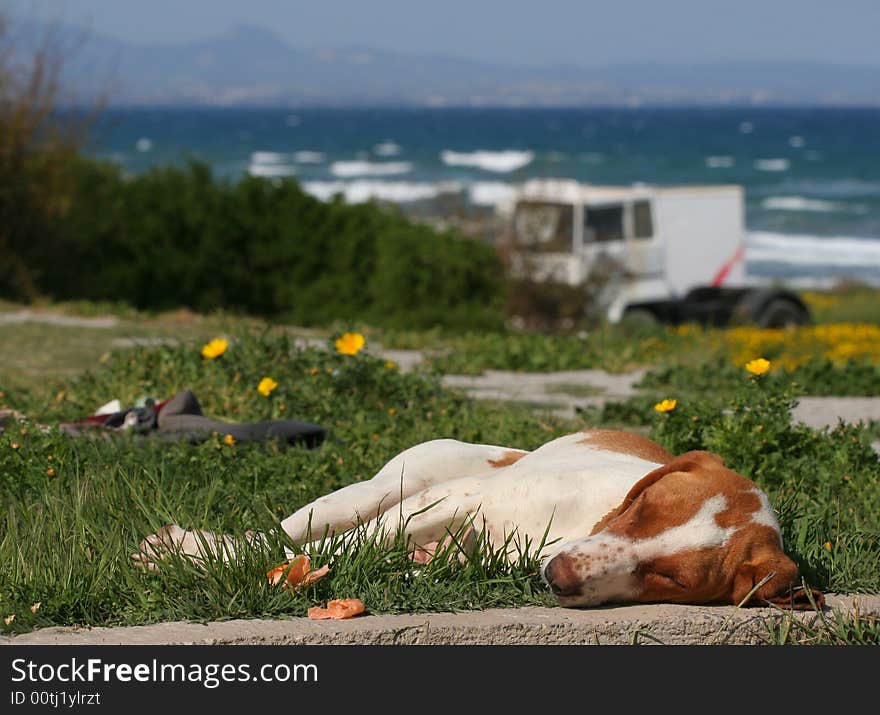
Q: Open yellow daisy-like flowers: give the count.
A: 5